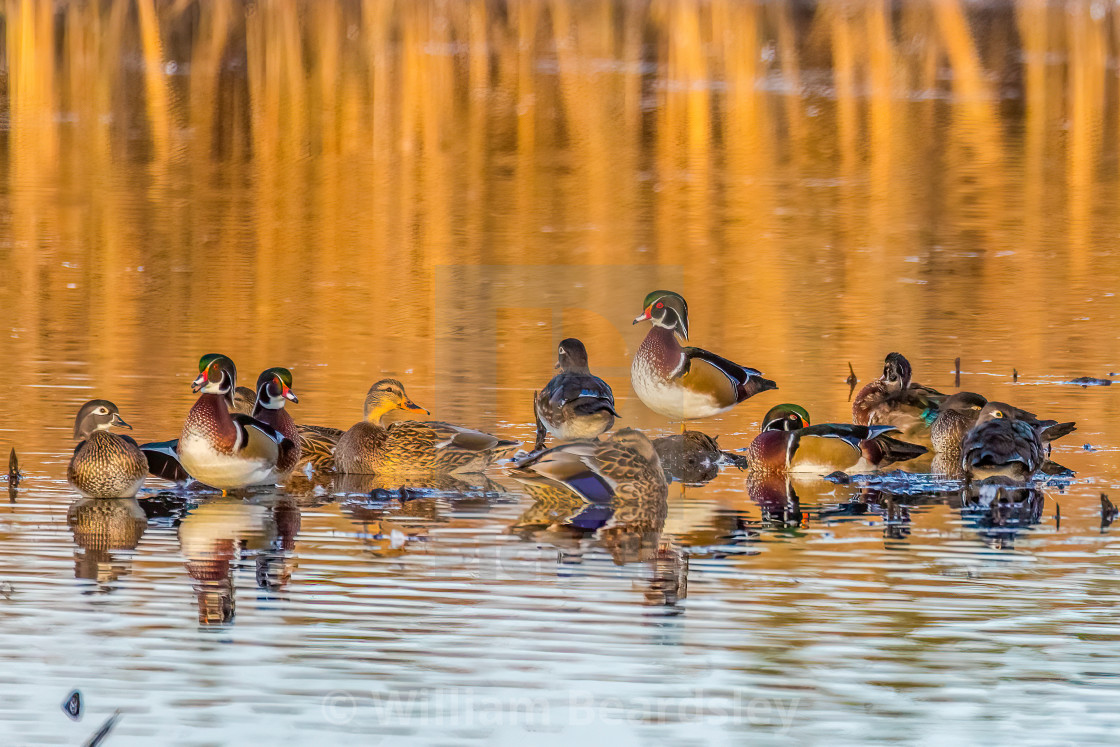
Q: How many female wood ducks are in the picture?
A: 4